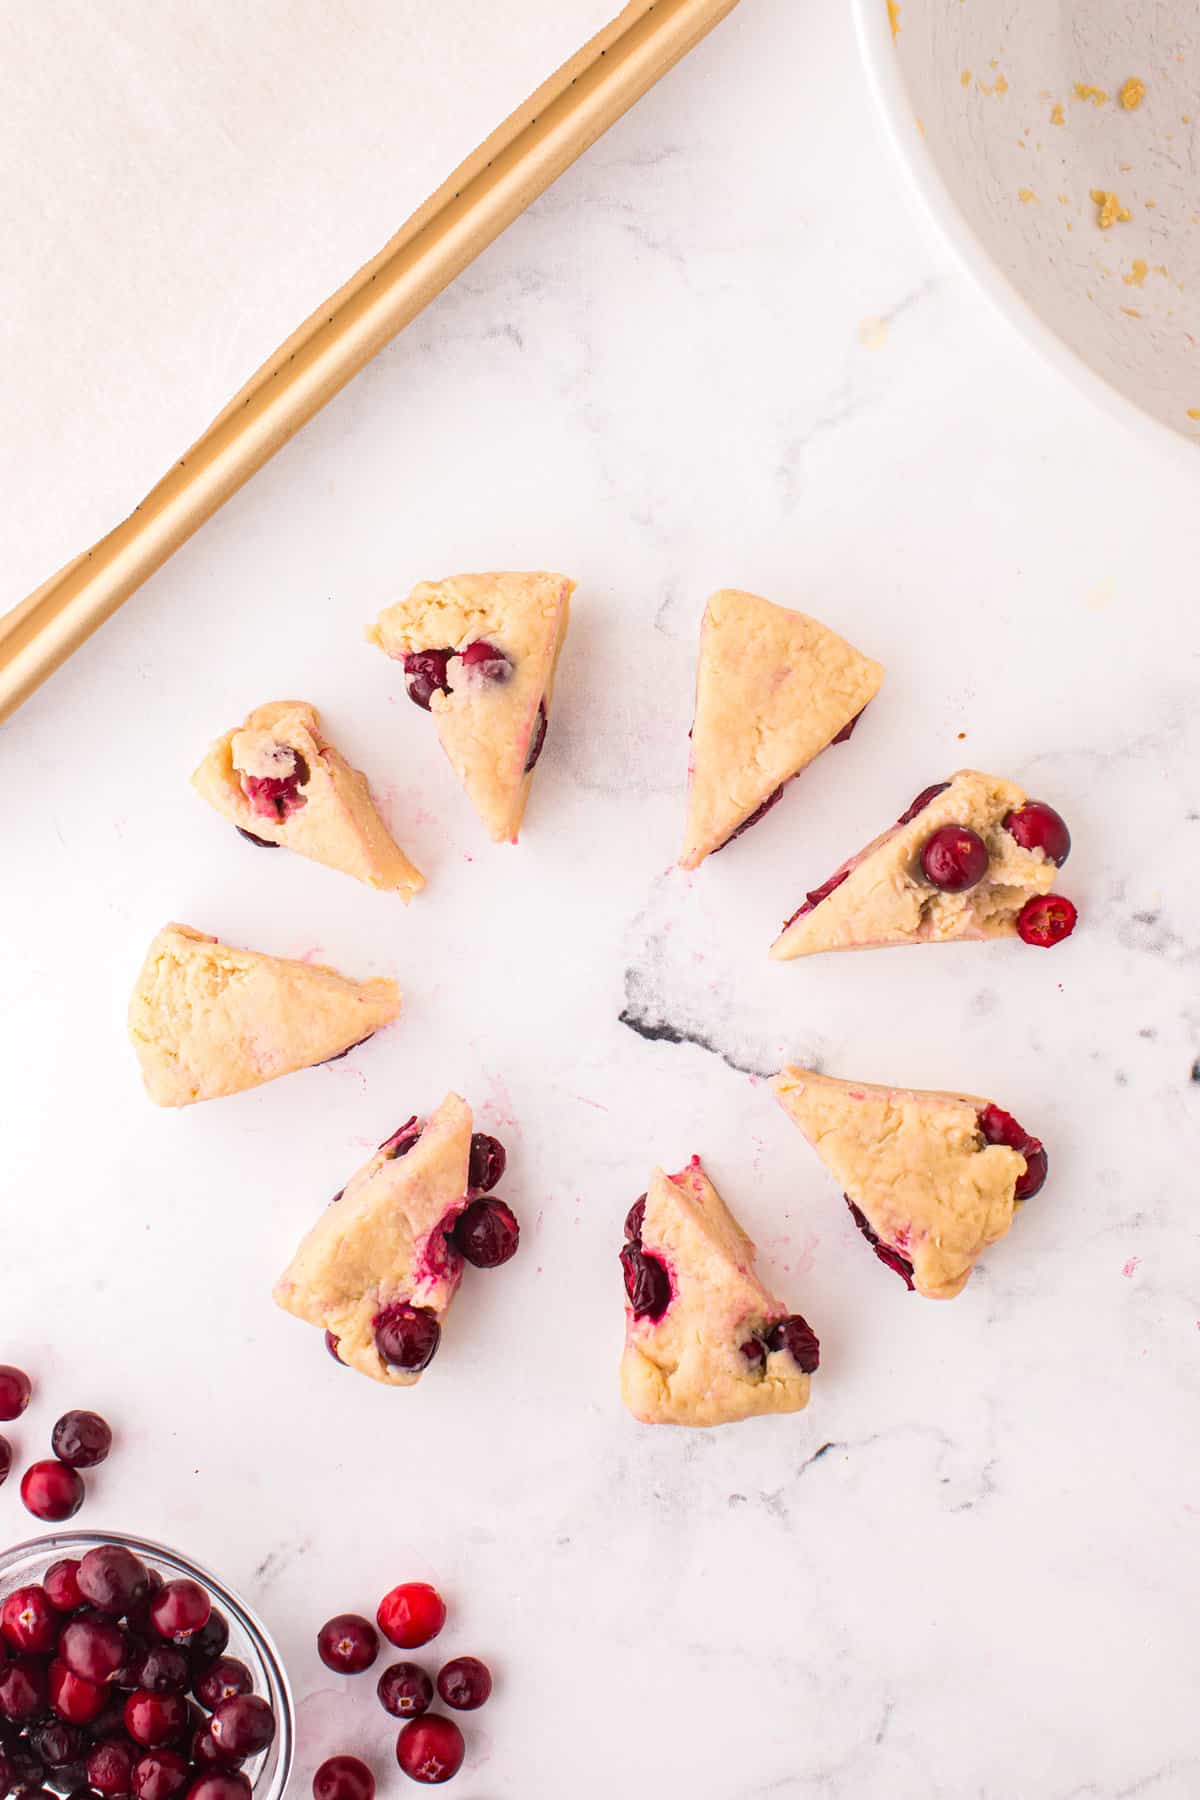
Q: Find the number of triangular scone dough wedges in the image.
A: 8